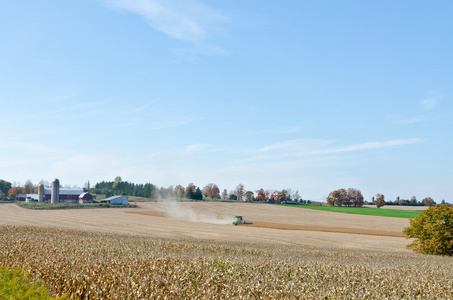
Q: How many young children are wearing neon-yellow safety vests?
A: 0